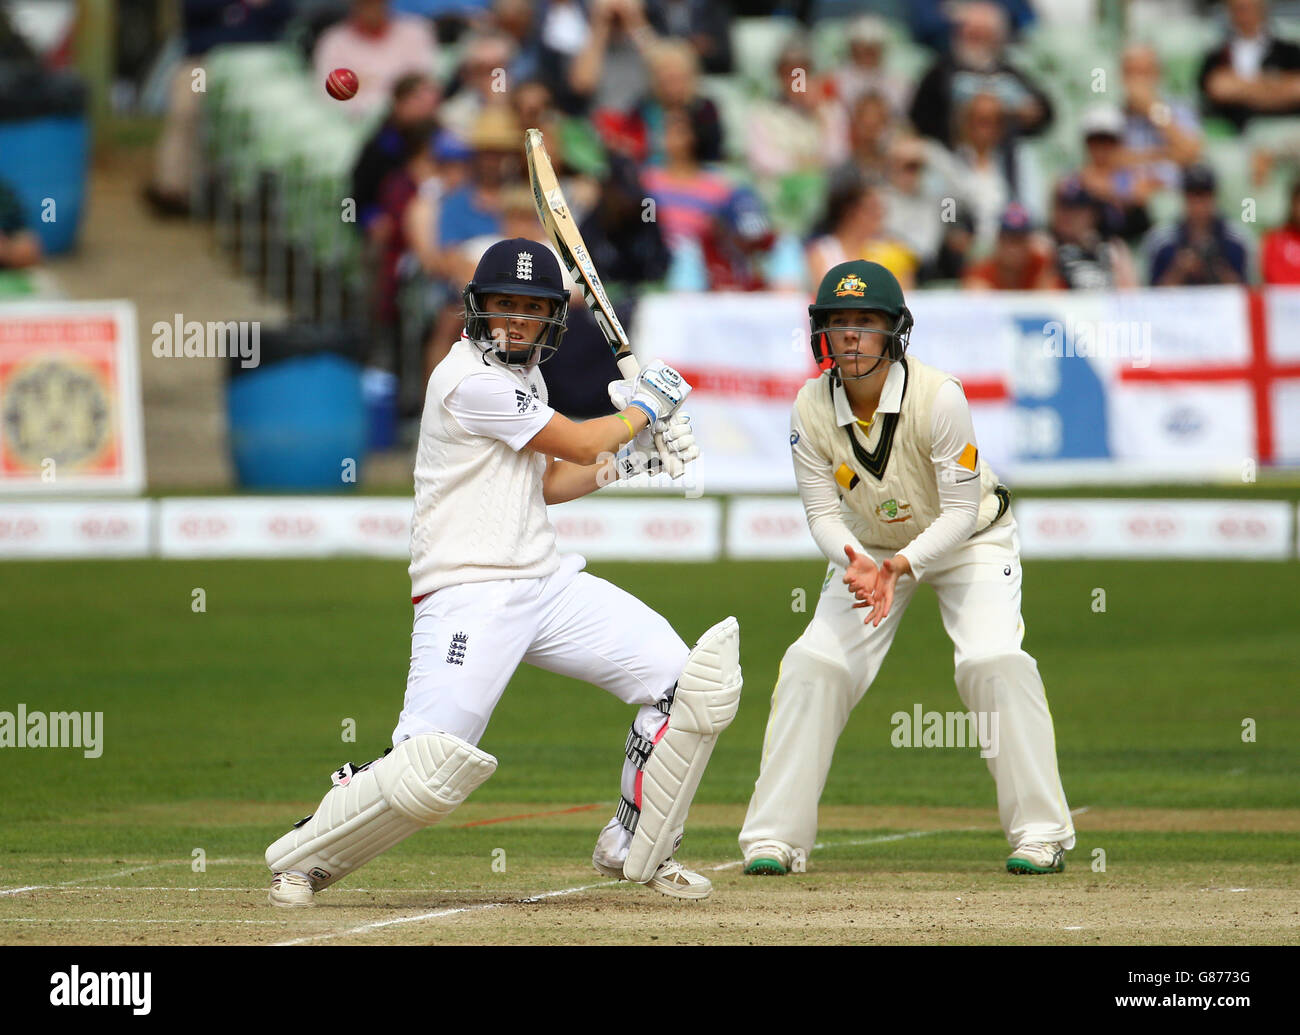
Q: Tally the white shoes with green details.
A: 2